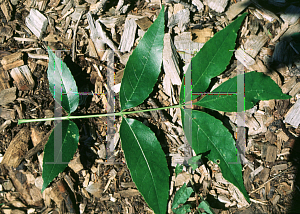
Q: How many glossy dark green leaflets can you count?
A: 7